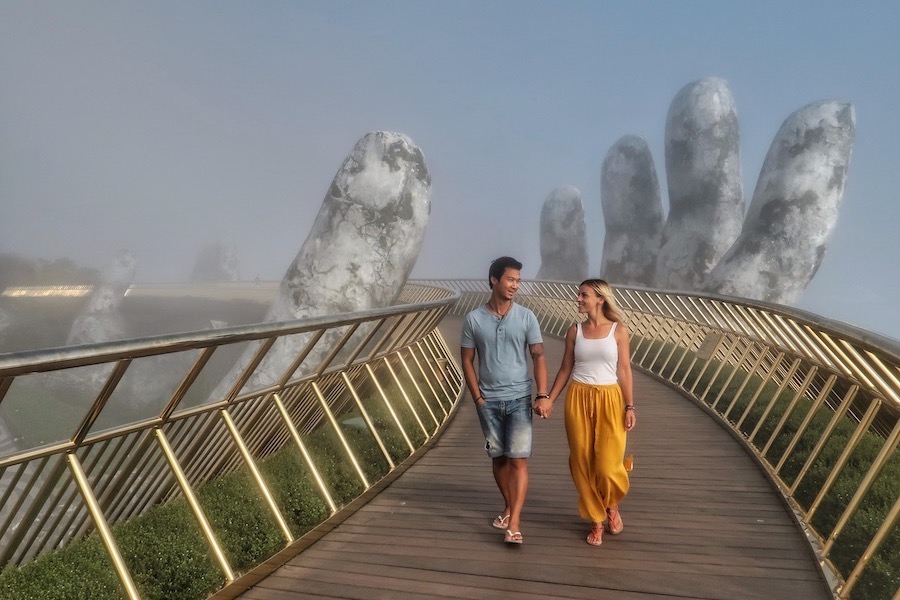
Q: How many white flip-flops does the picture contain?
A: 2